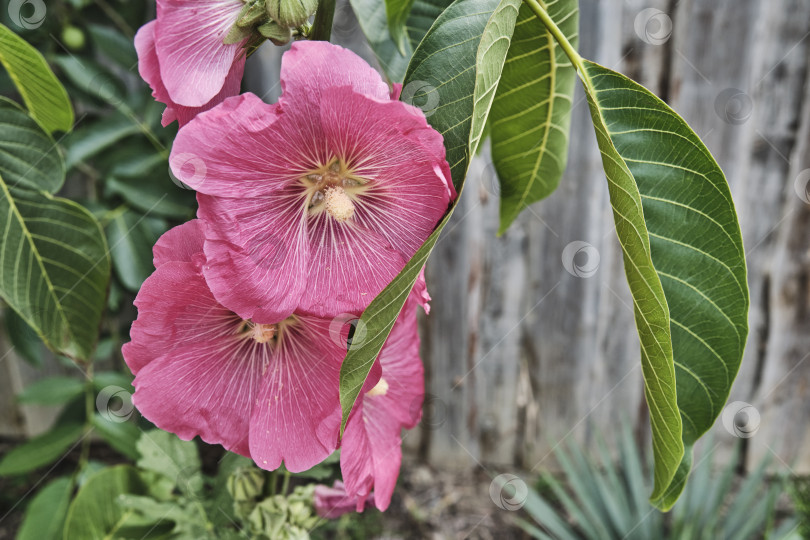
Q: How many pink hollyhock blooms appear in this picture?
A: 4